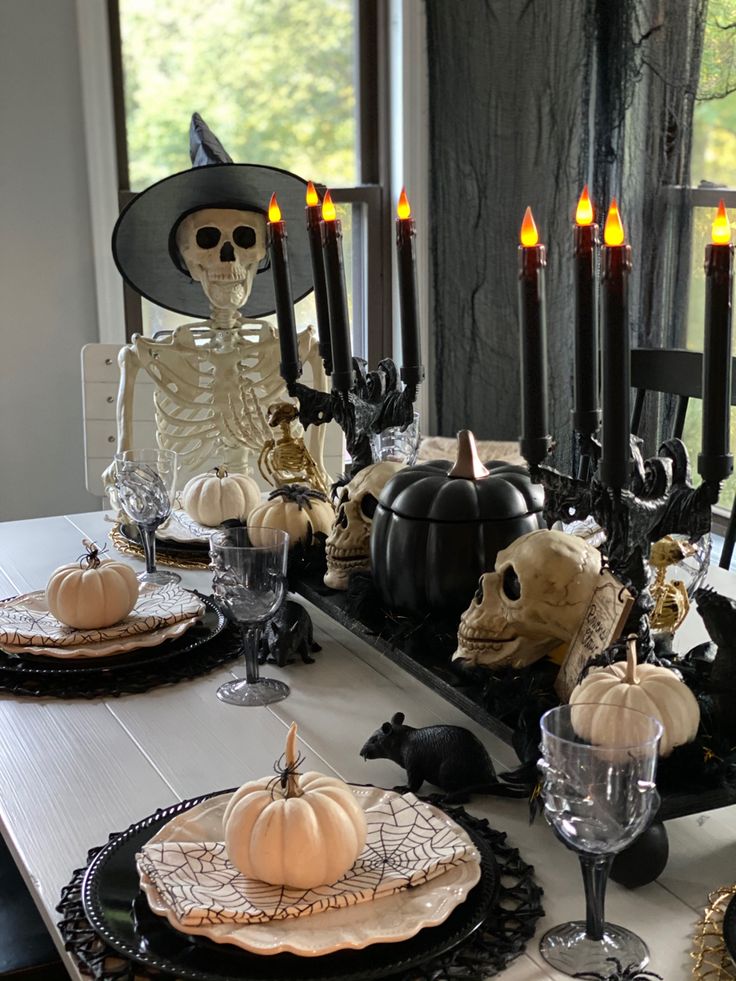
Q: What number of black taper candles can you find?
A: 8